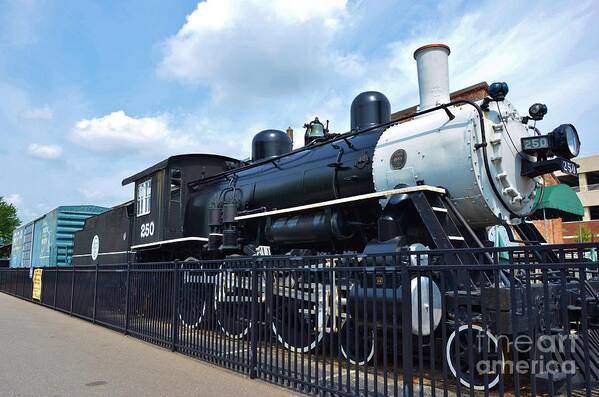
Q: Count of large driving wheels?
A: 3